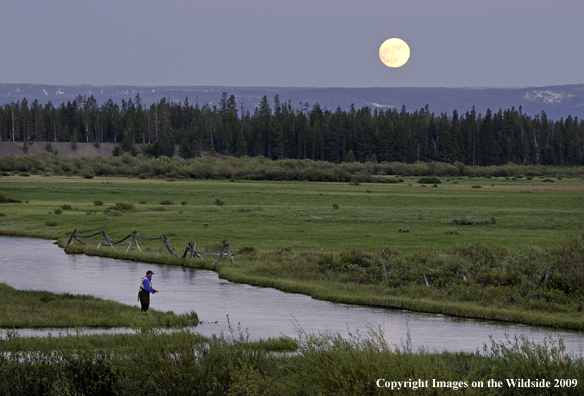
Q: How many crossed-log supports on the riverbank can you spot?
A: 6